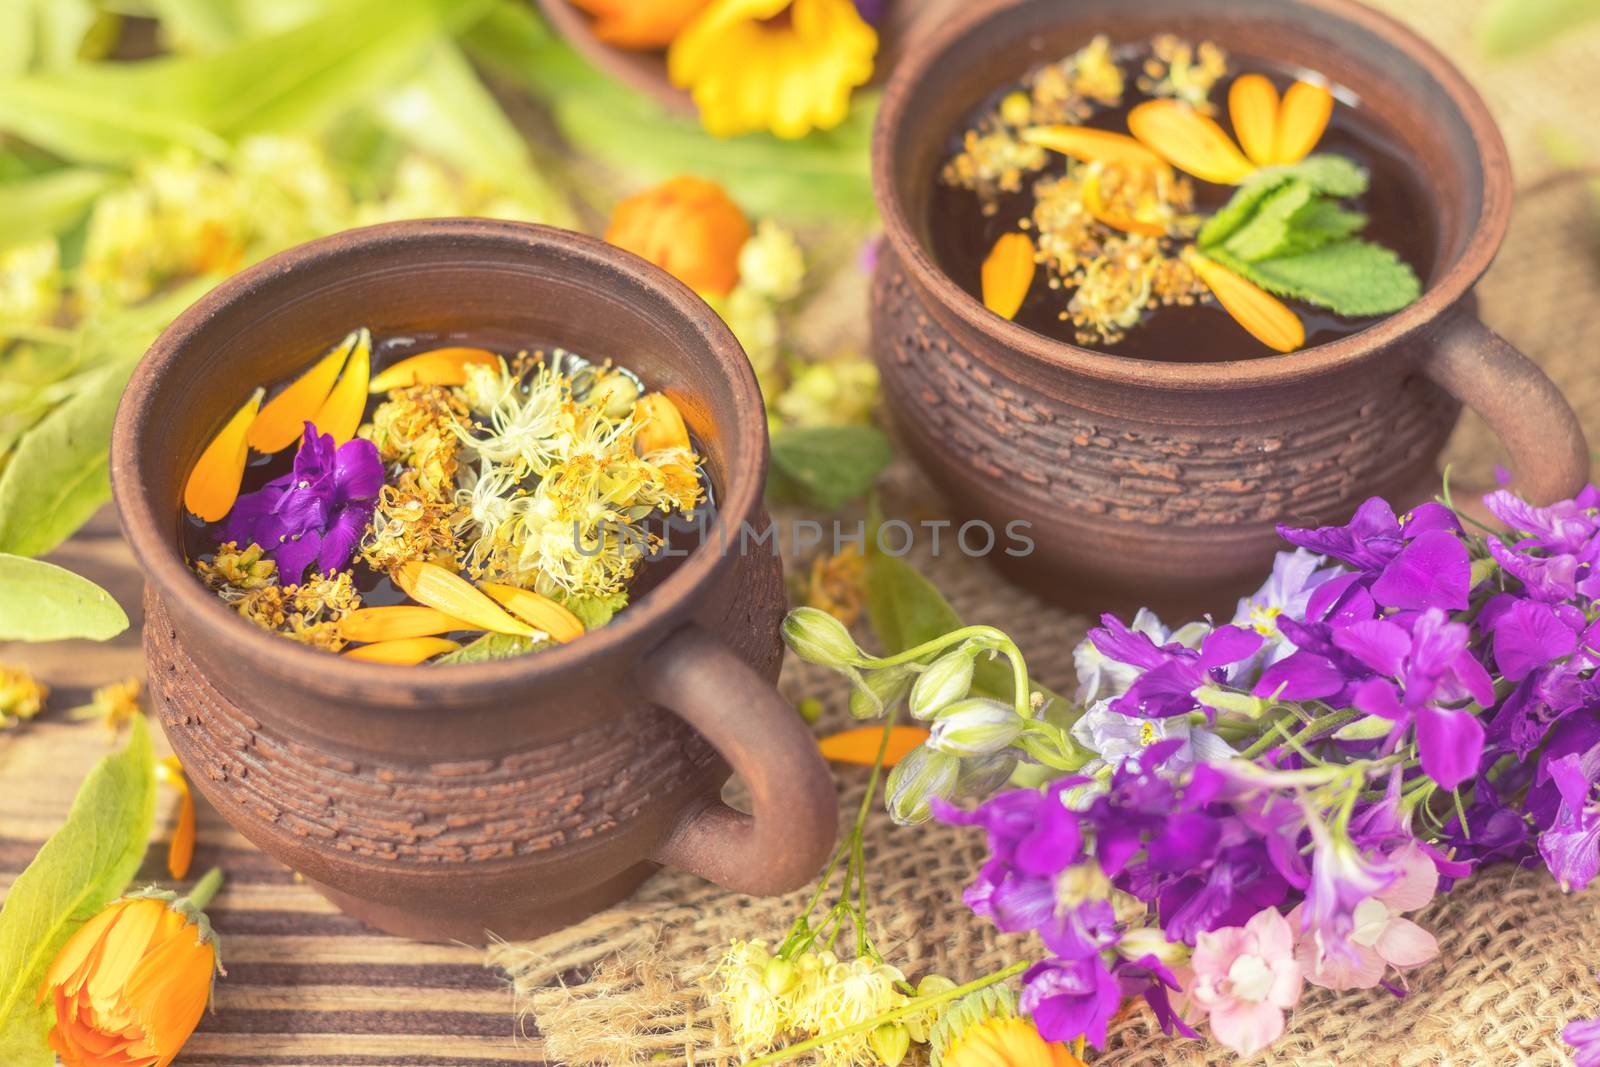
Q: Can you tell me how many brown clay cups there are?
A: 2